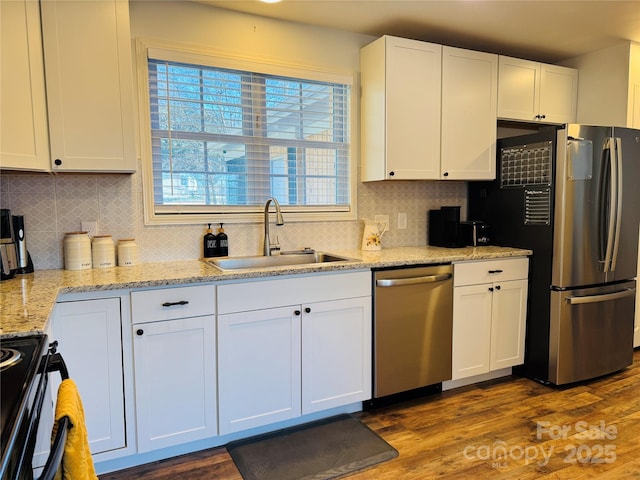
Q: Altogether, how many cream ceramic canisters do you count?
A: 3